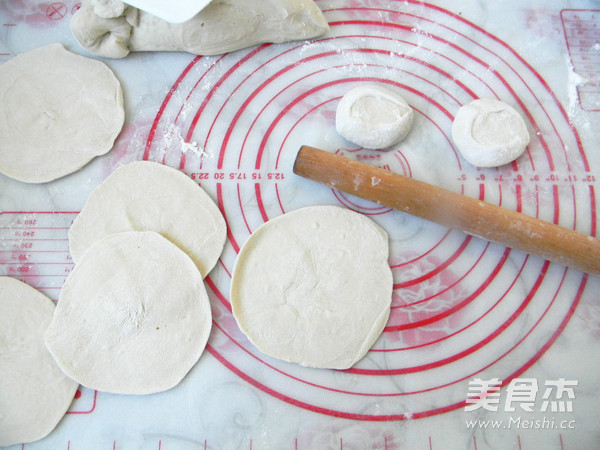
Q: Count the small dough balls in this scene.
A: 2